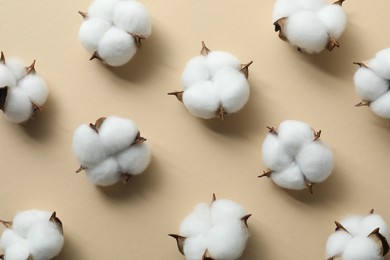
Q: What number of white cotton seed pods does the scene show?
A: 10